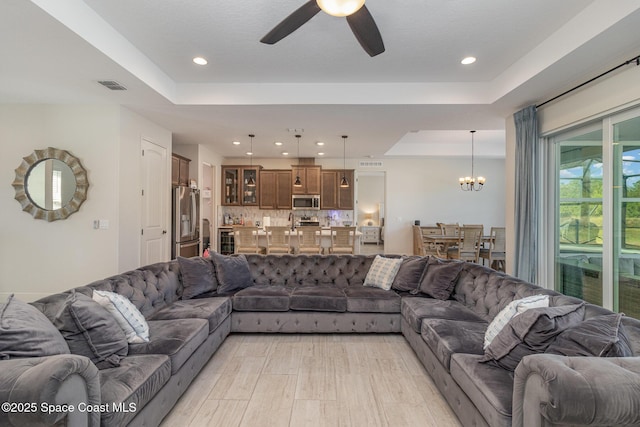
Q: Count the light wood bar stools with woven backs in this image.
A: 4